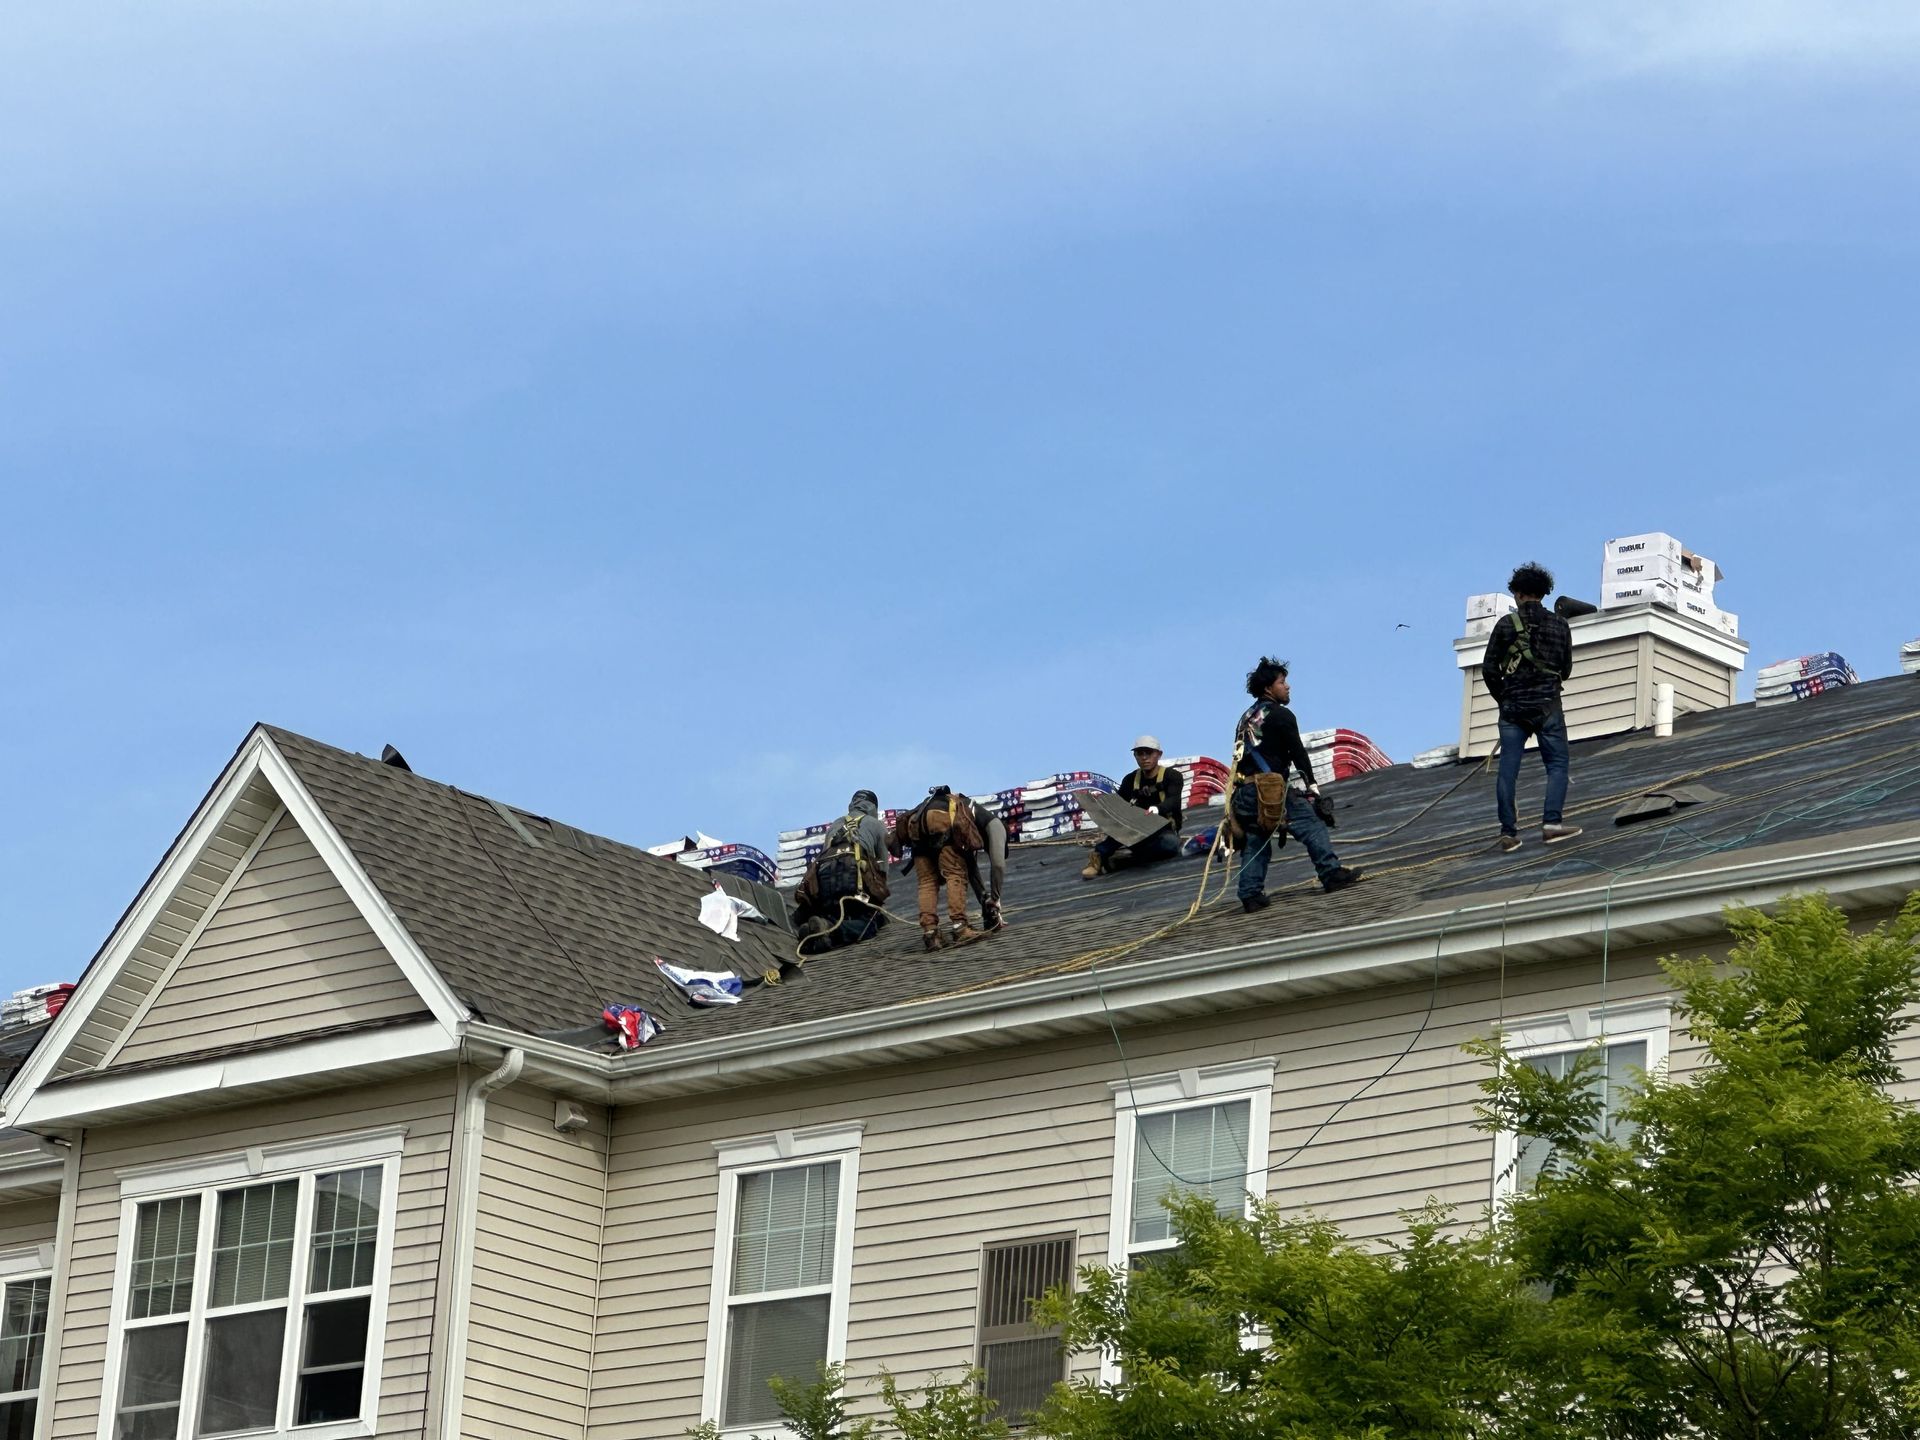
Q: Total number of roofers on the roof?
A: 5